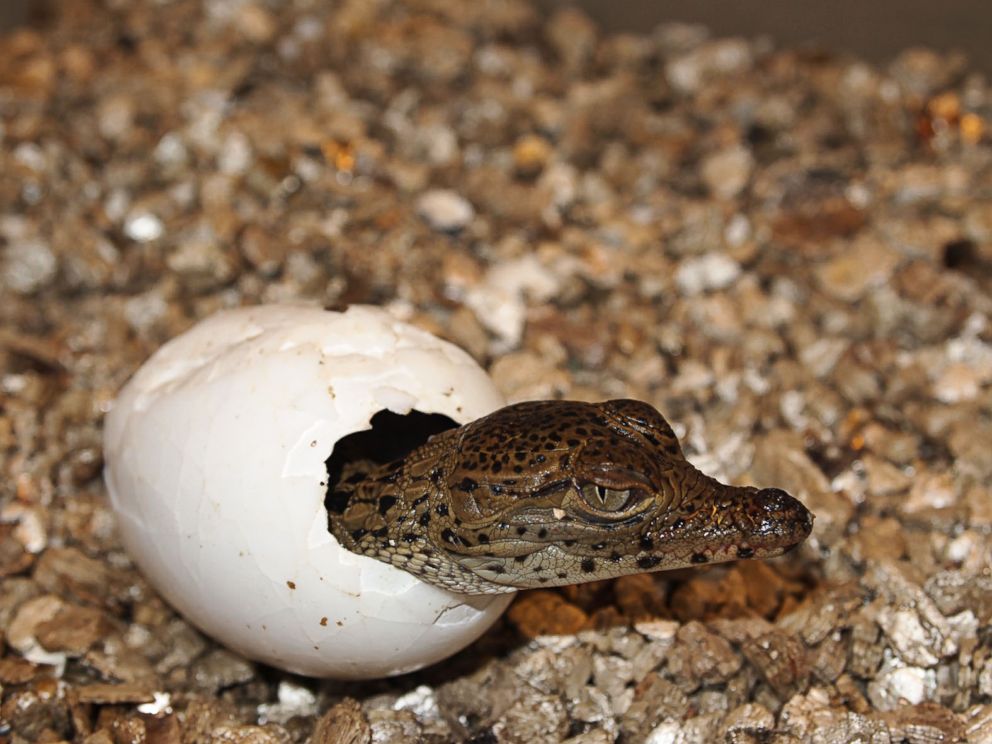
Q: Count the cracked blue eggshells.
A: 0